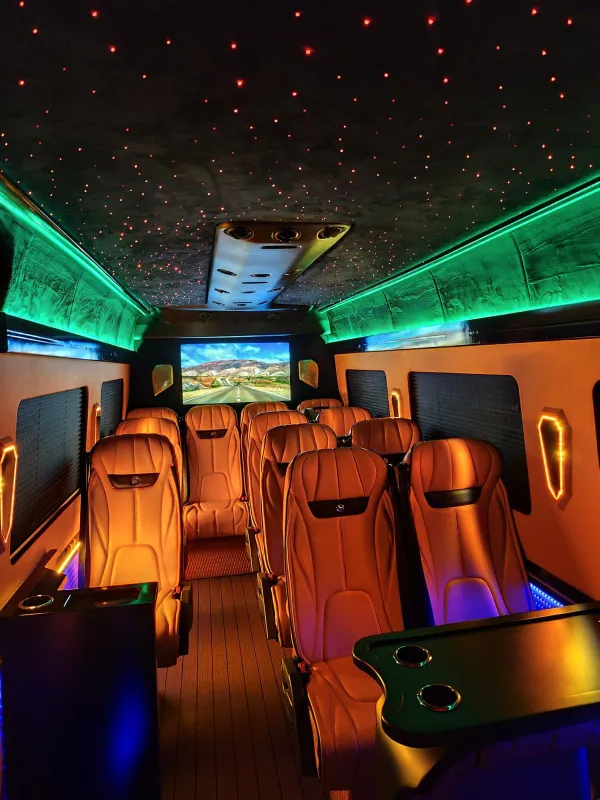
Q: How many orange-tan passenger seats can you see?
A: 12